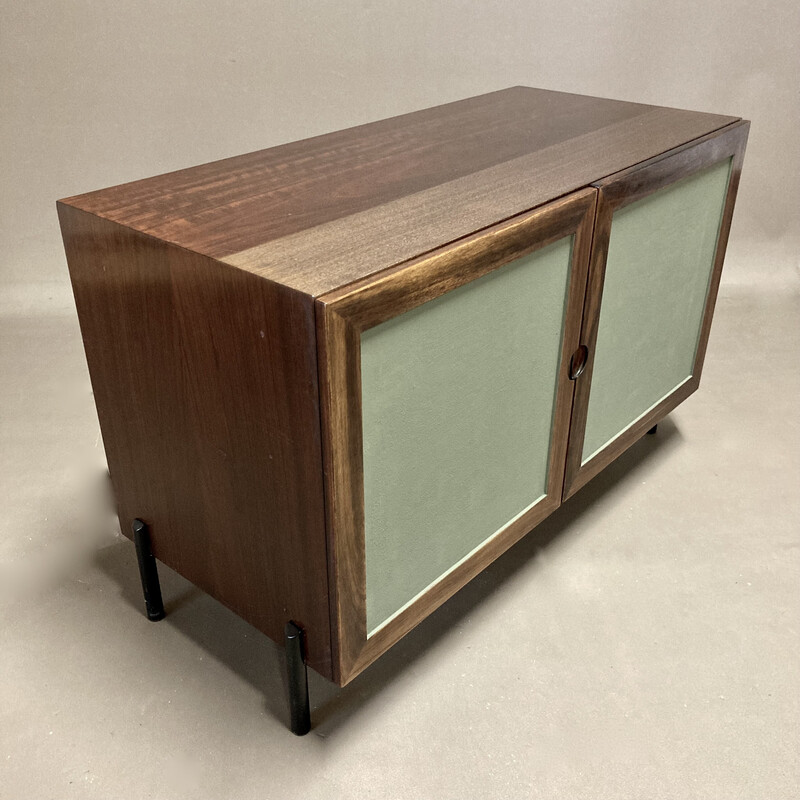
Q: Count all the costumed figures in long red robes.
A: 0